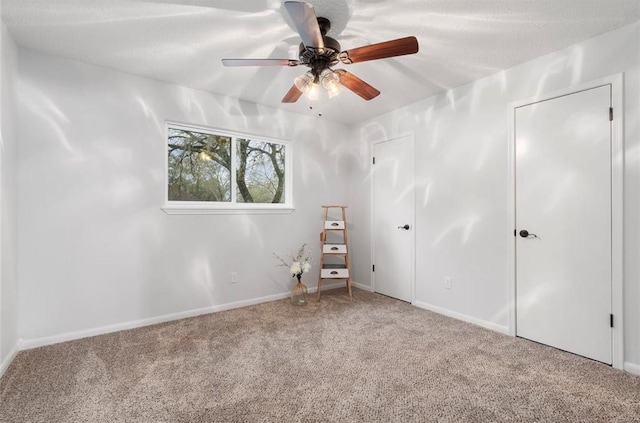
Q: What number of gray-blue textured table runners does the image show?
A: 0